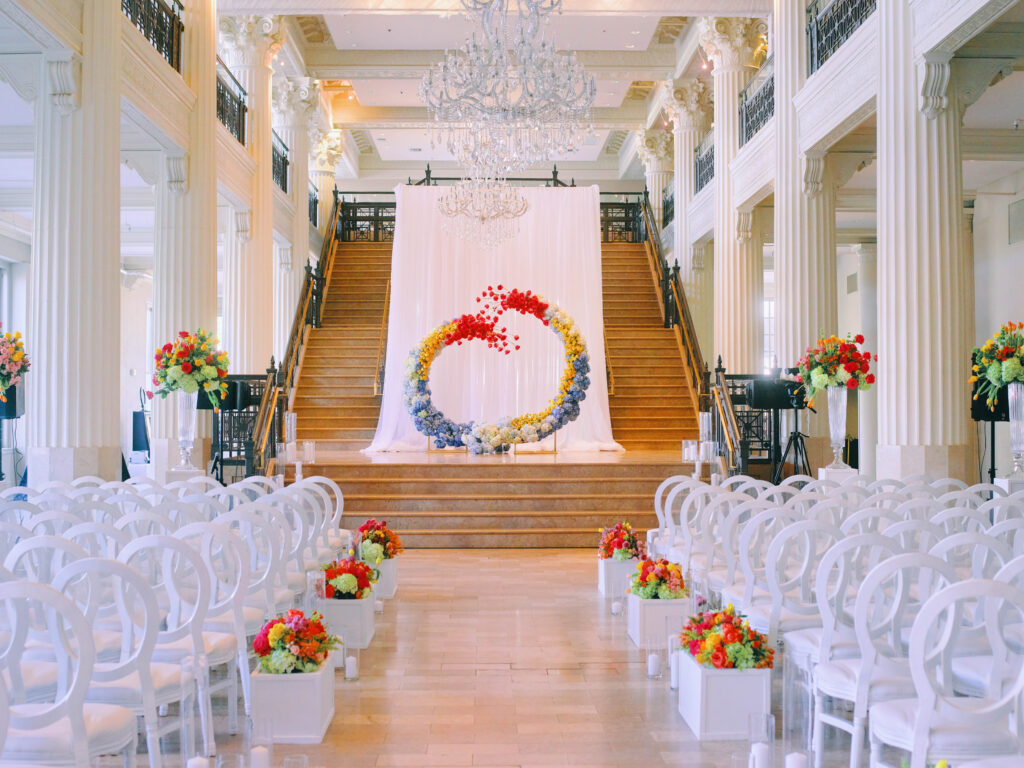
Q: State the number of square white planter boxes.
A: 6